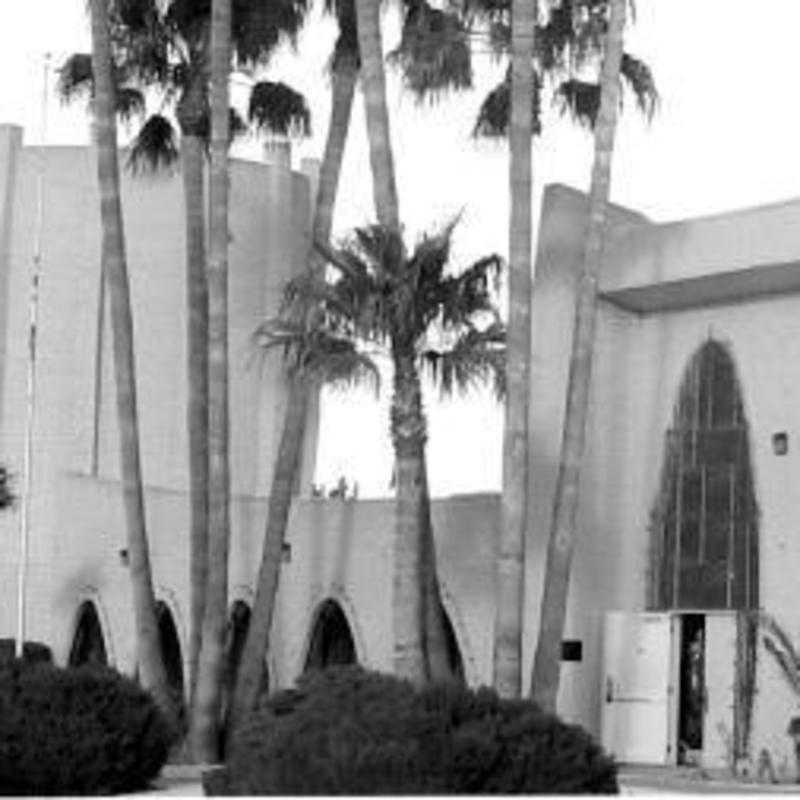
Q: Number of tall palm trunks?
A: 7